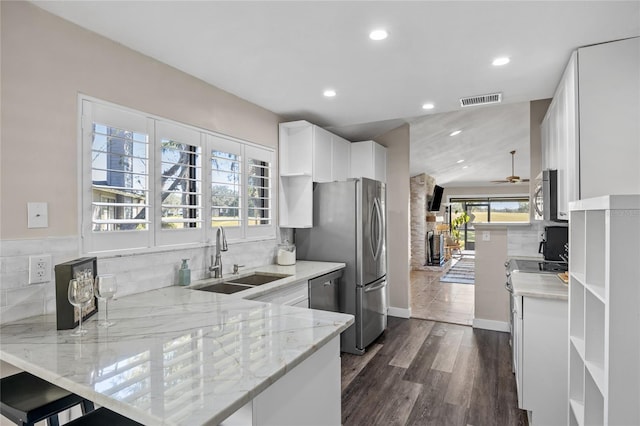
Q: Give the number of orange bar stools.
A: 0